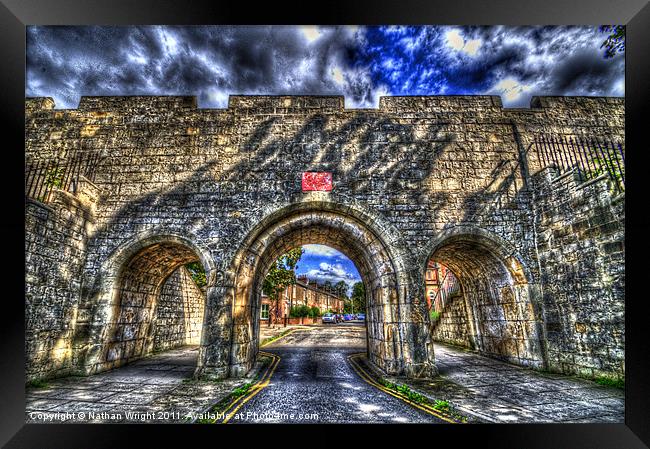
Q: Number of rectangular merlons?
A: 5